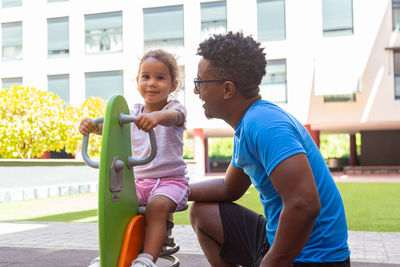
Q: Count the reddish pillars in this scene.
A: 3